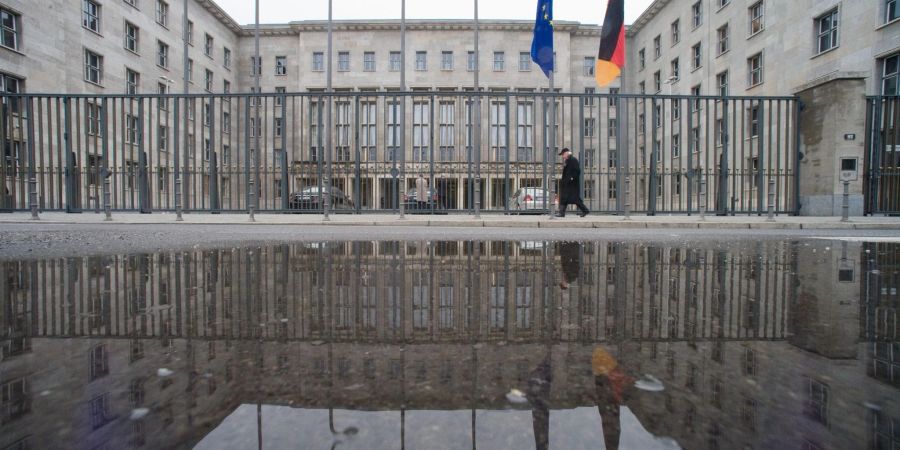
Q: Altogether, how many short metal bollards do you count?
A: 12